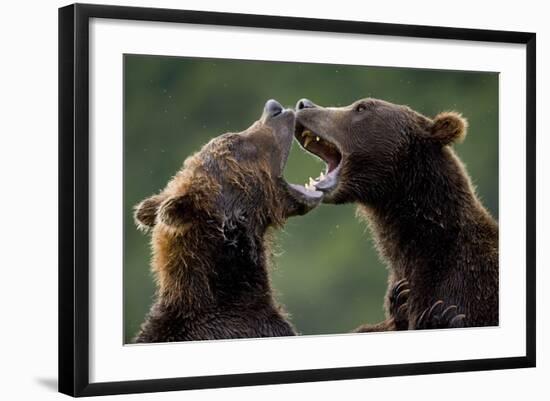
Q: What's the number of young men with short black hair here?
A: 0